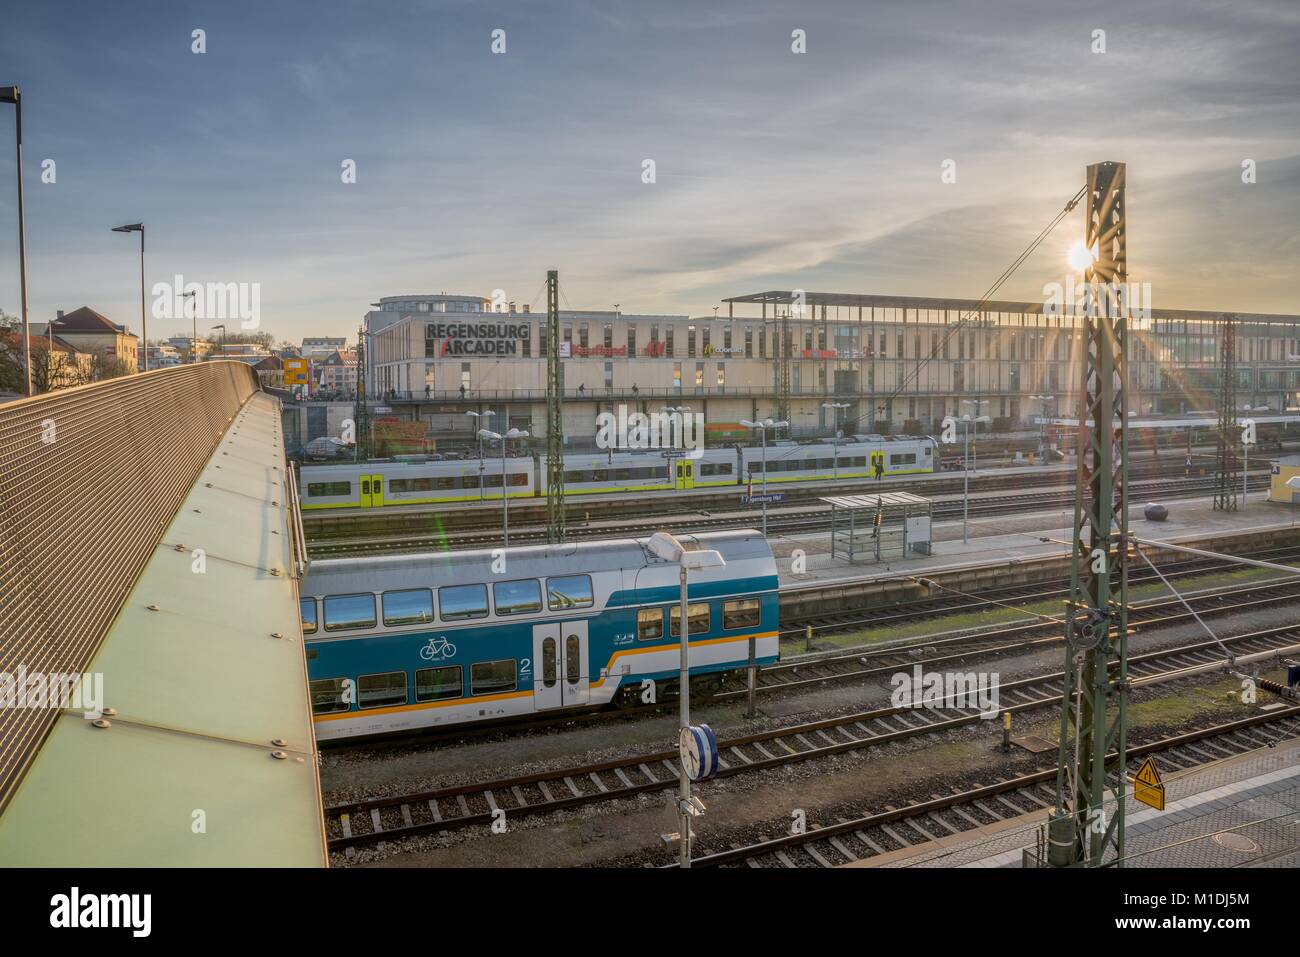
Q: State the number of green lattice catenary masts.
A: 5